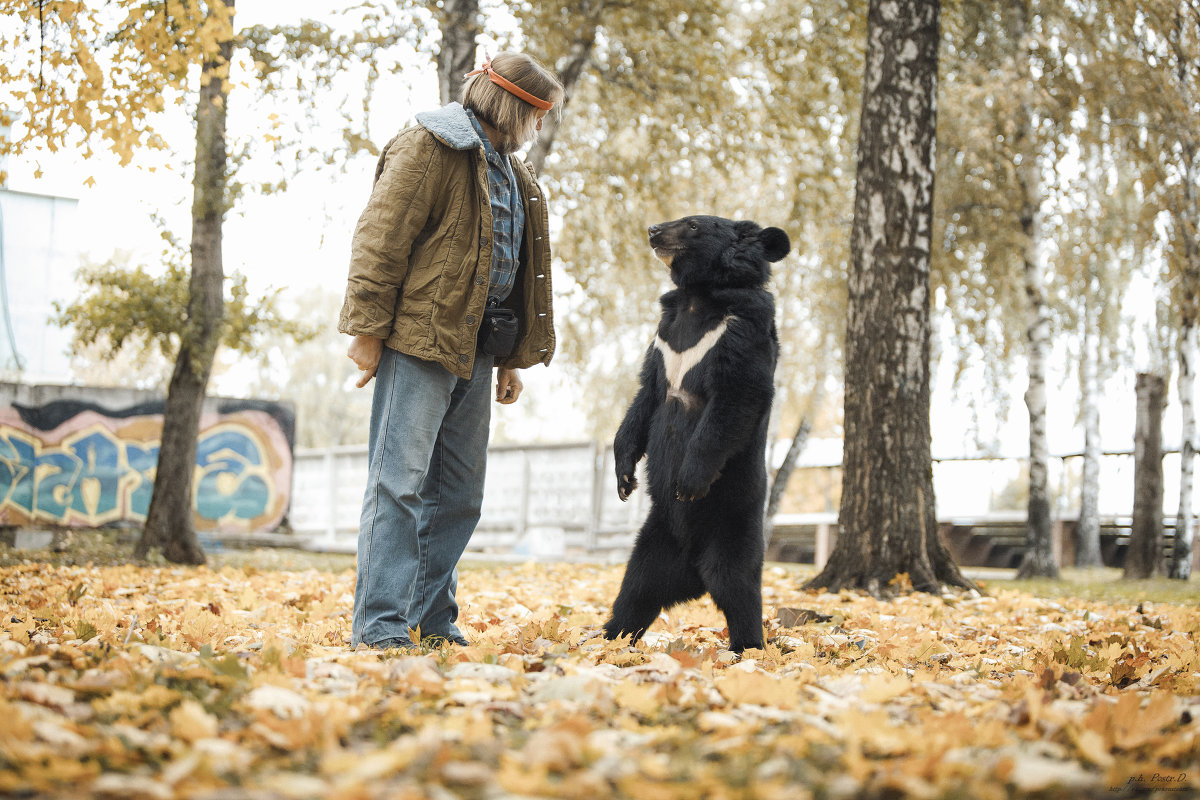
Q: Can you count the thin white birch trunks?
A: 3